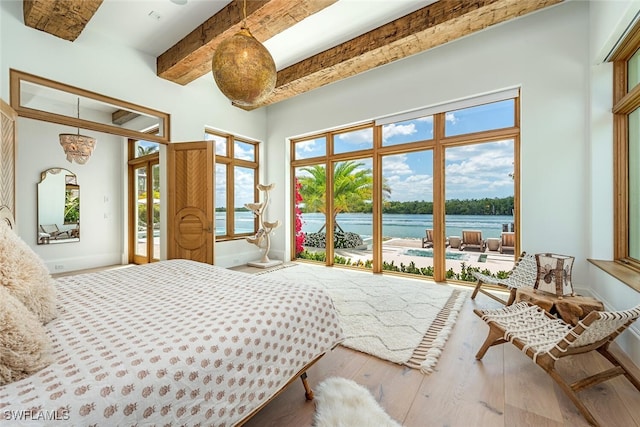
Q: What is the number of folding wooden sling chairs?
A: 2